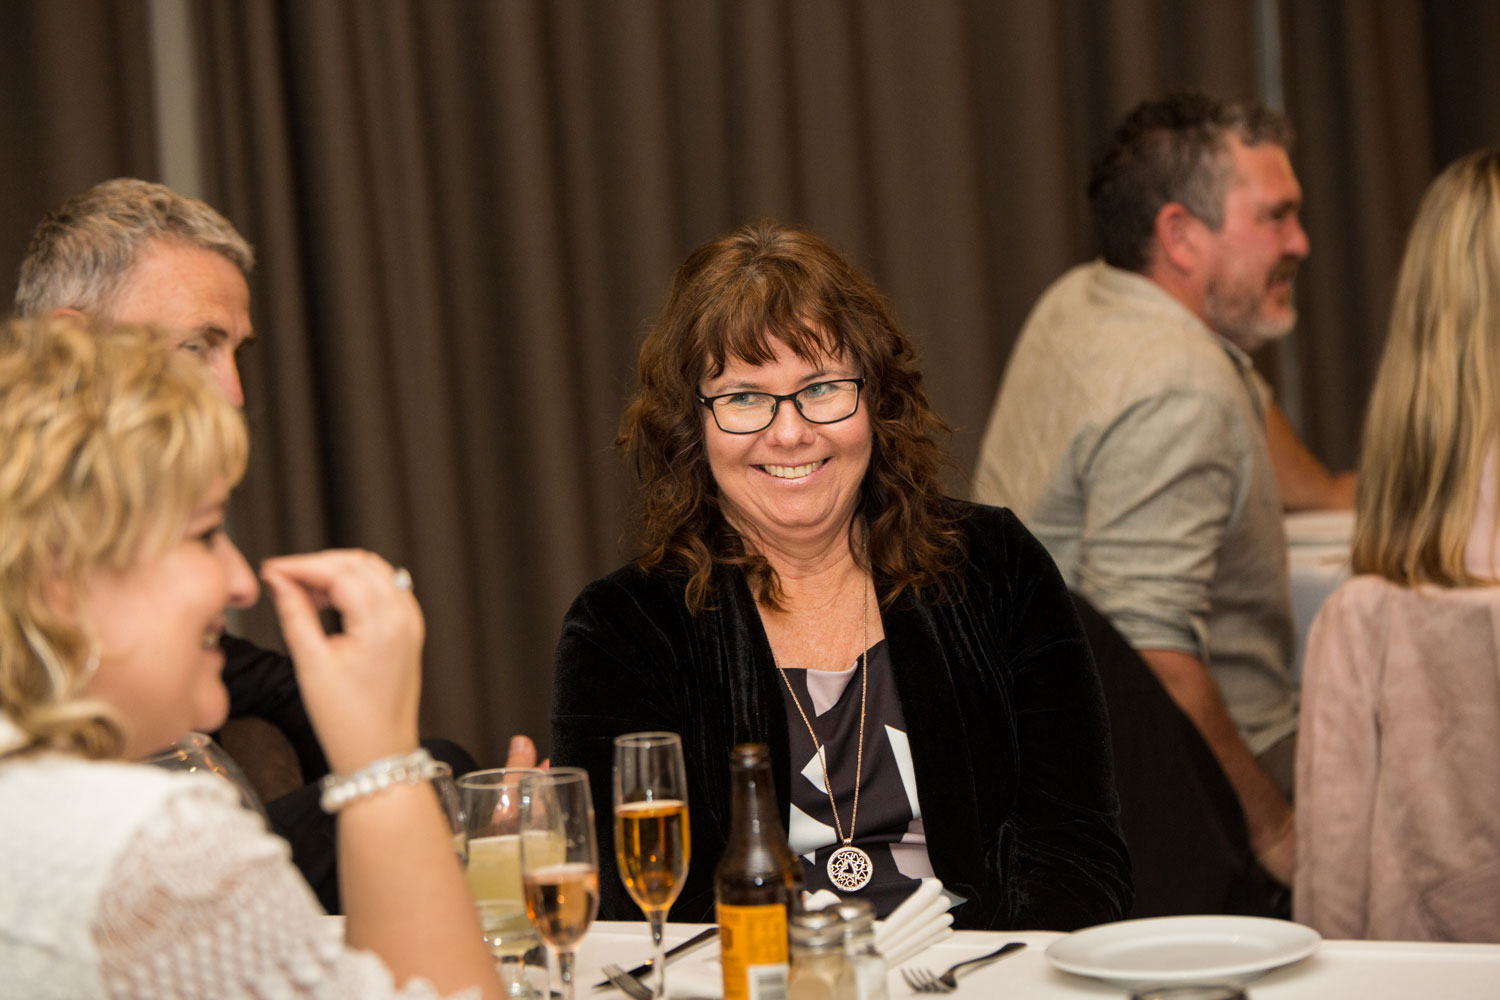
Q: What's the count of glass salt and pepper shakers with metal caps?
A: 2